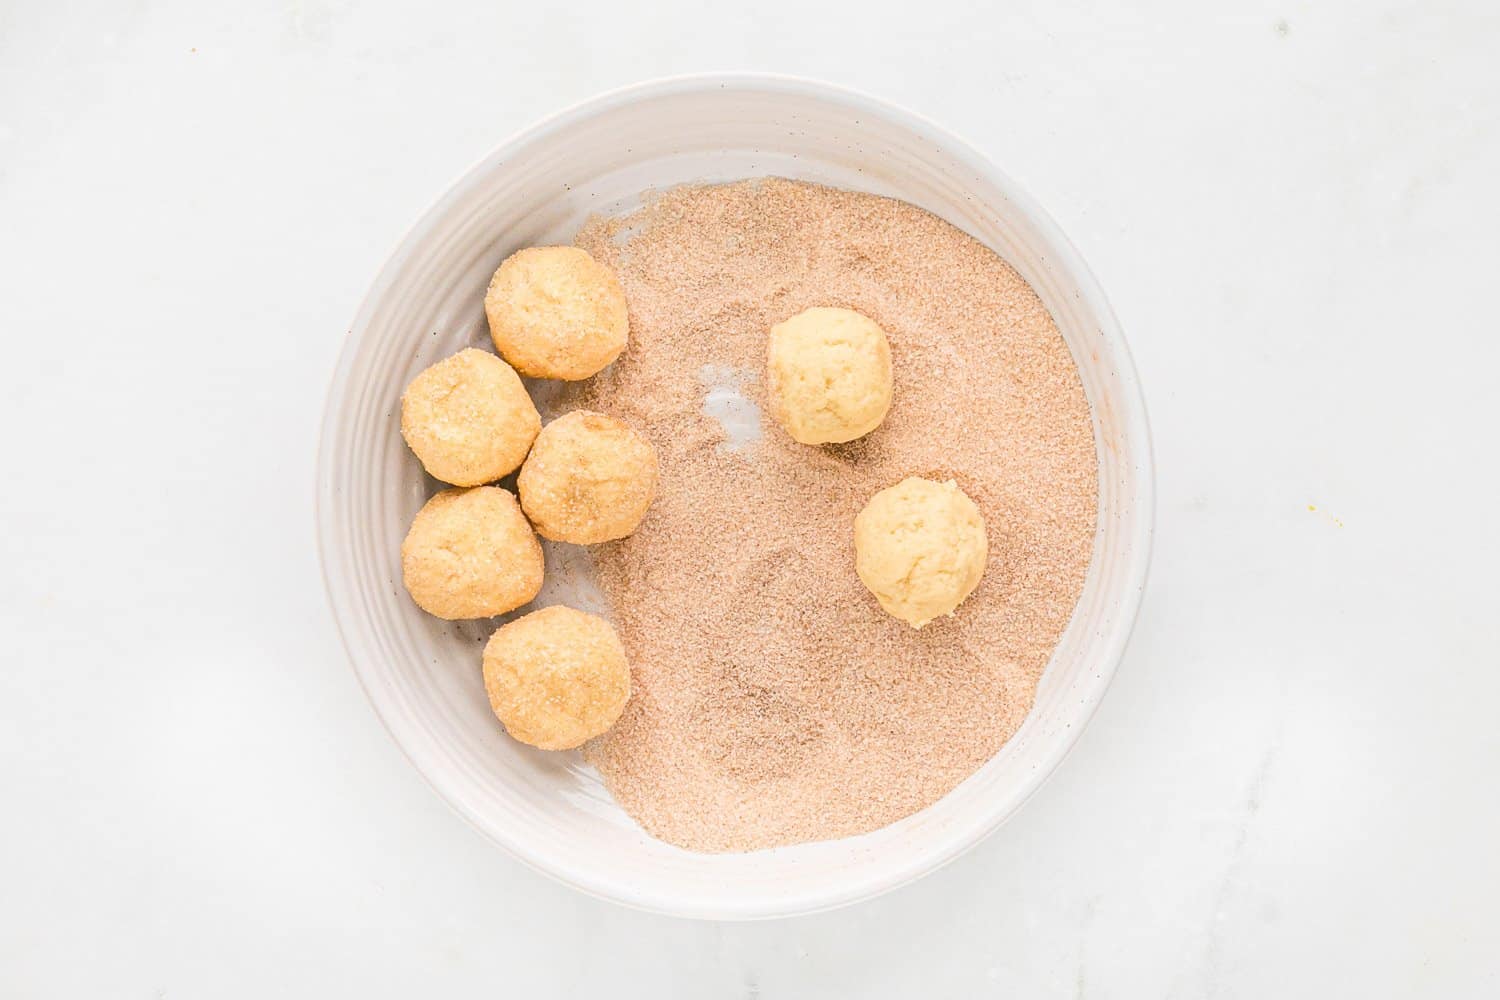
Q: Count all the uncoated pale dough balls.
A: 2